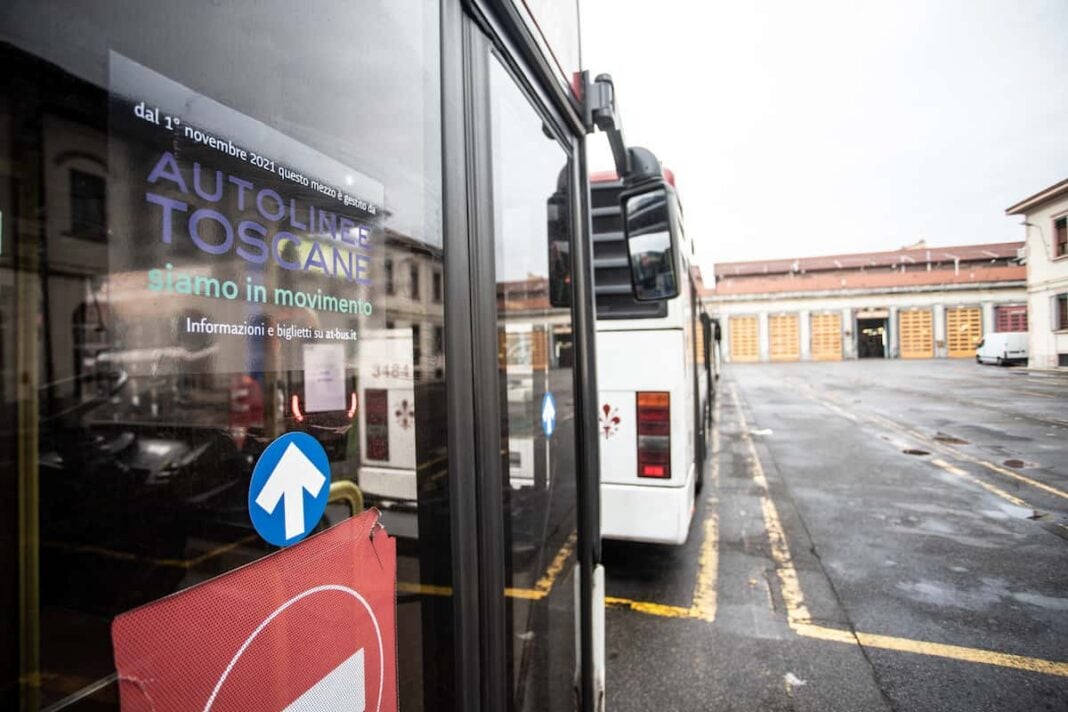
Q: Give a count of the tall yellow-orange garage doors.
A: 5